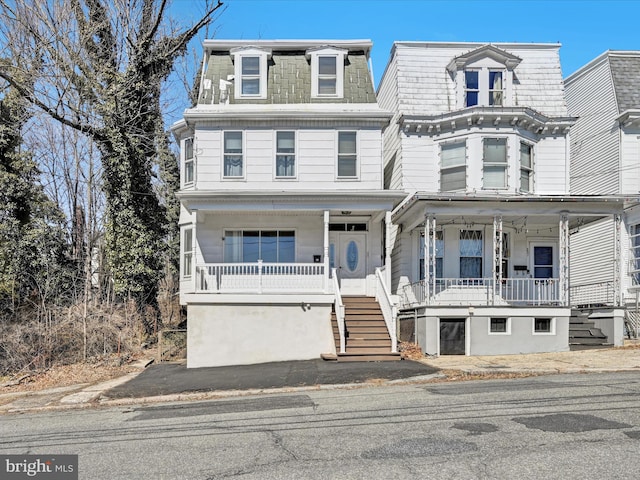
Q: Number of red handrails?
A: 0